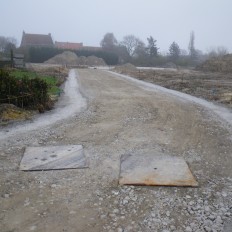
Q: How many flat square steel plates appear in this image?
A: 2